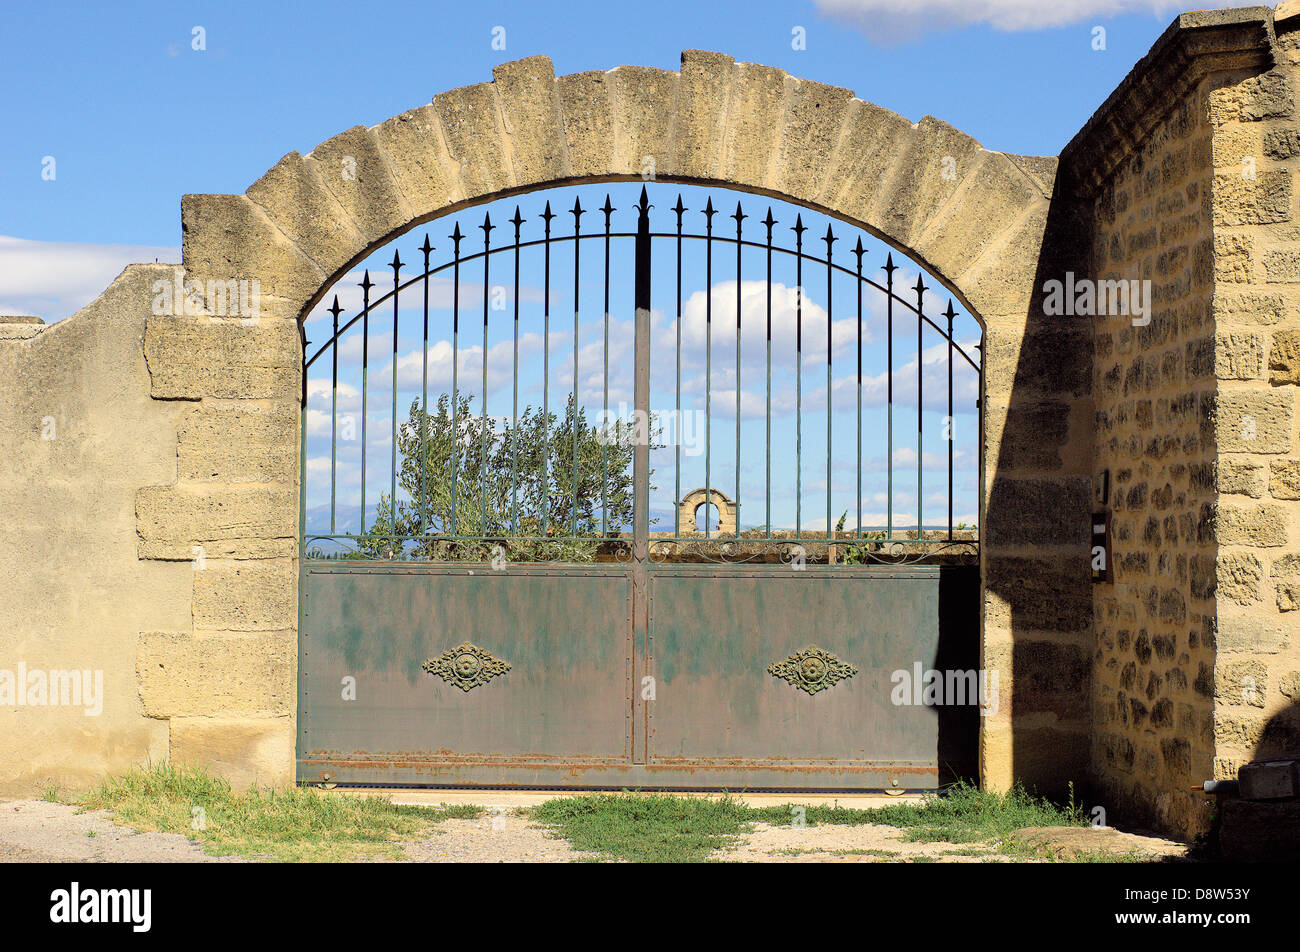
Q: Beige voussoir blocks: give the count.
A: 15